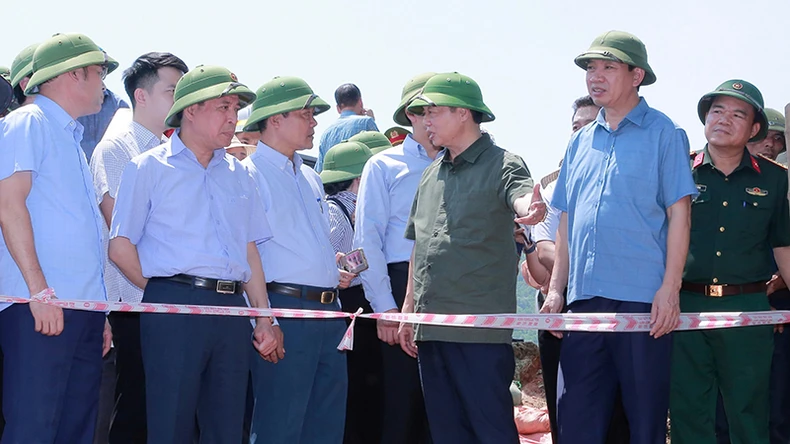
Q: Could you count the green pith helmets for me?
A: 12